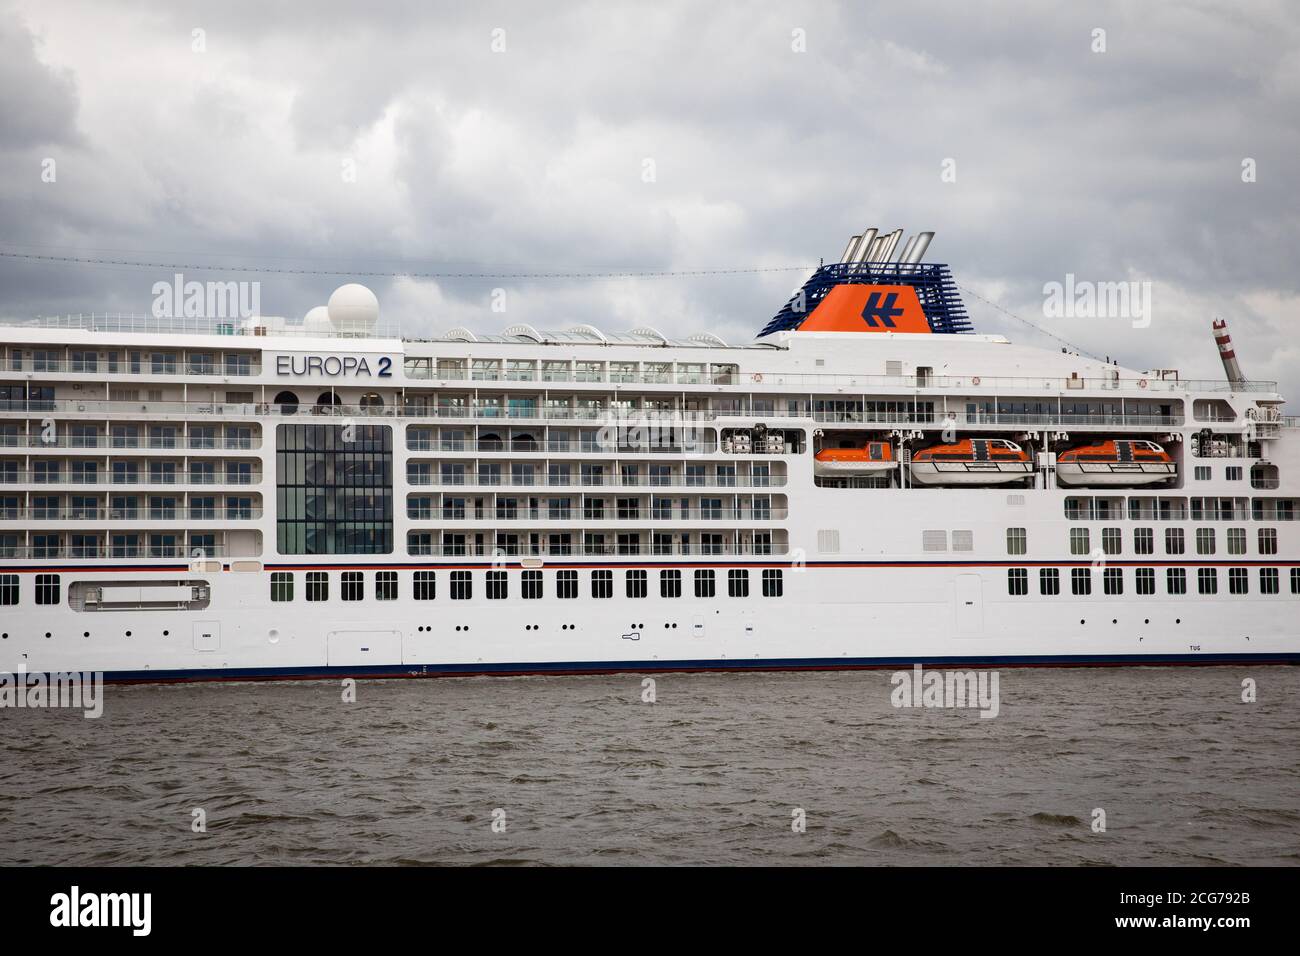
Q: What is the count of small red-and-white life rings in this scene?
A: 3